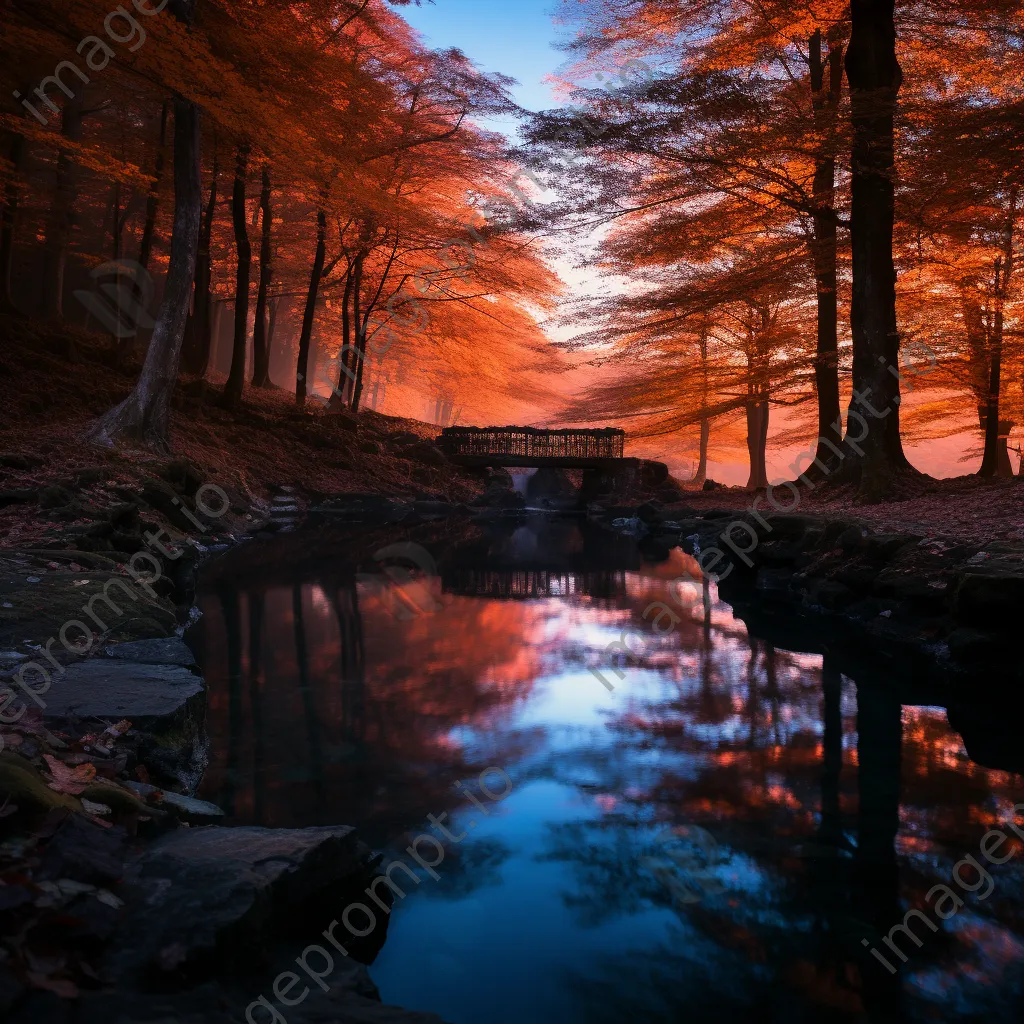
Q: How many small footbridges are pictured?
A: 1